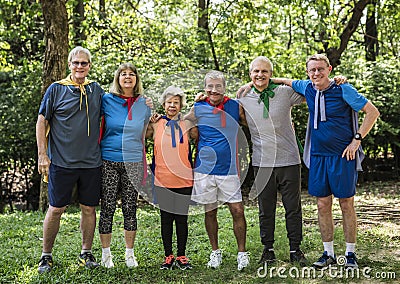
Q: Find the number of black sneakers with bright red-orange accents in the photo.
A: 2